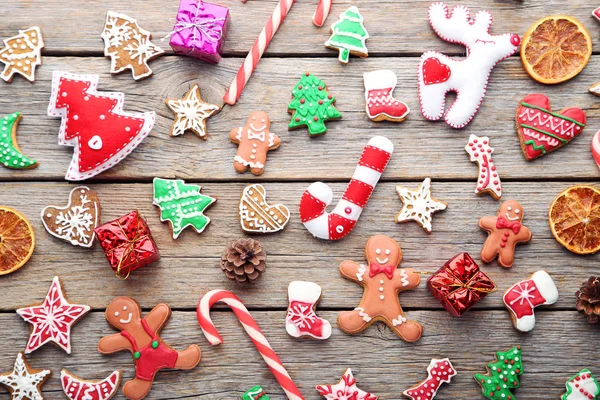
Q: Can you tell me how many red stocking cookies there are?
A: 3